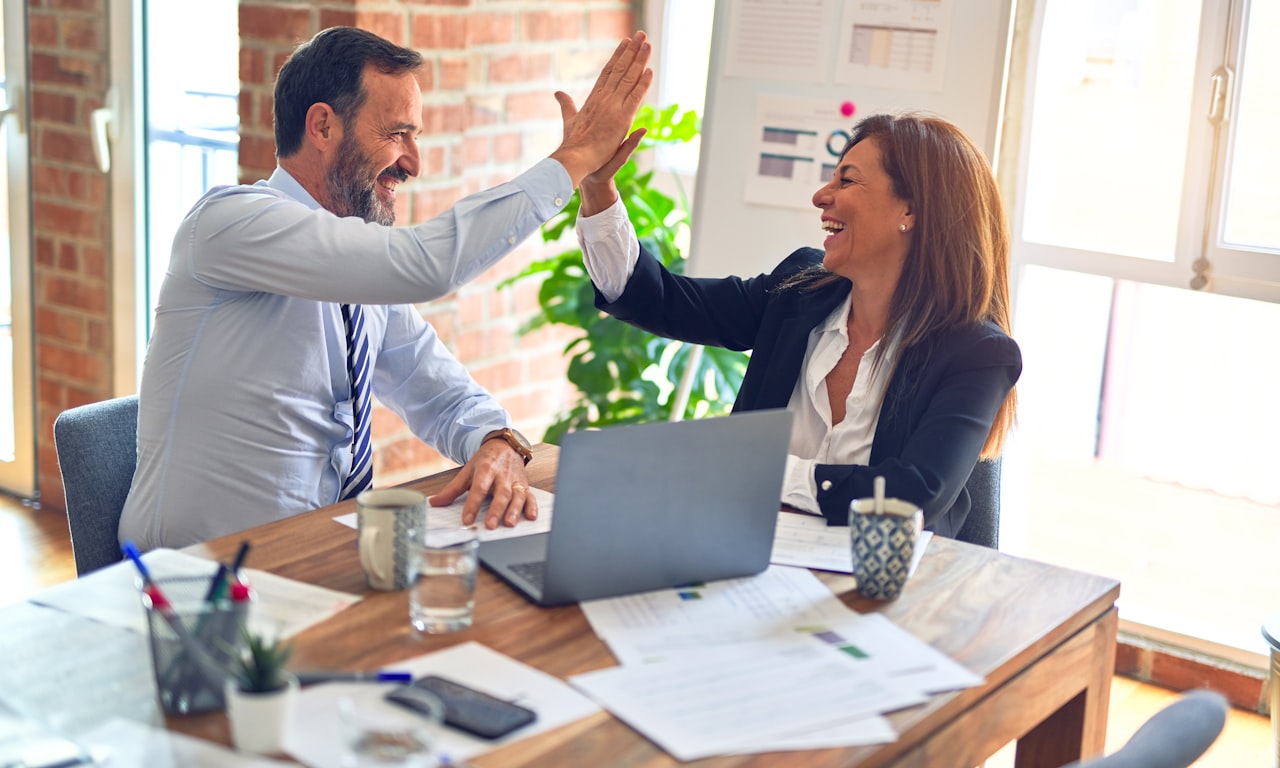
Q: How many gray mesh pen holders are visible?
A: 1